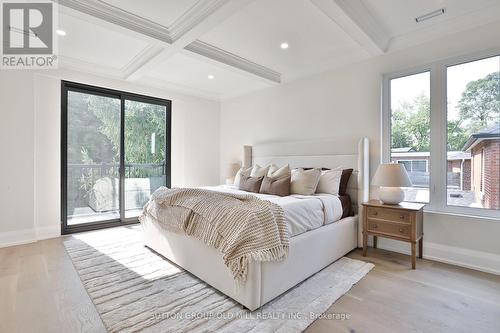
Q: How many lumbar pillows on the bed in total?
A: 2